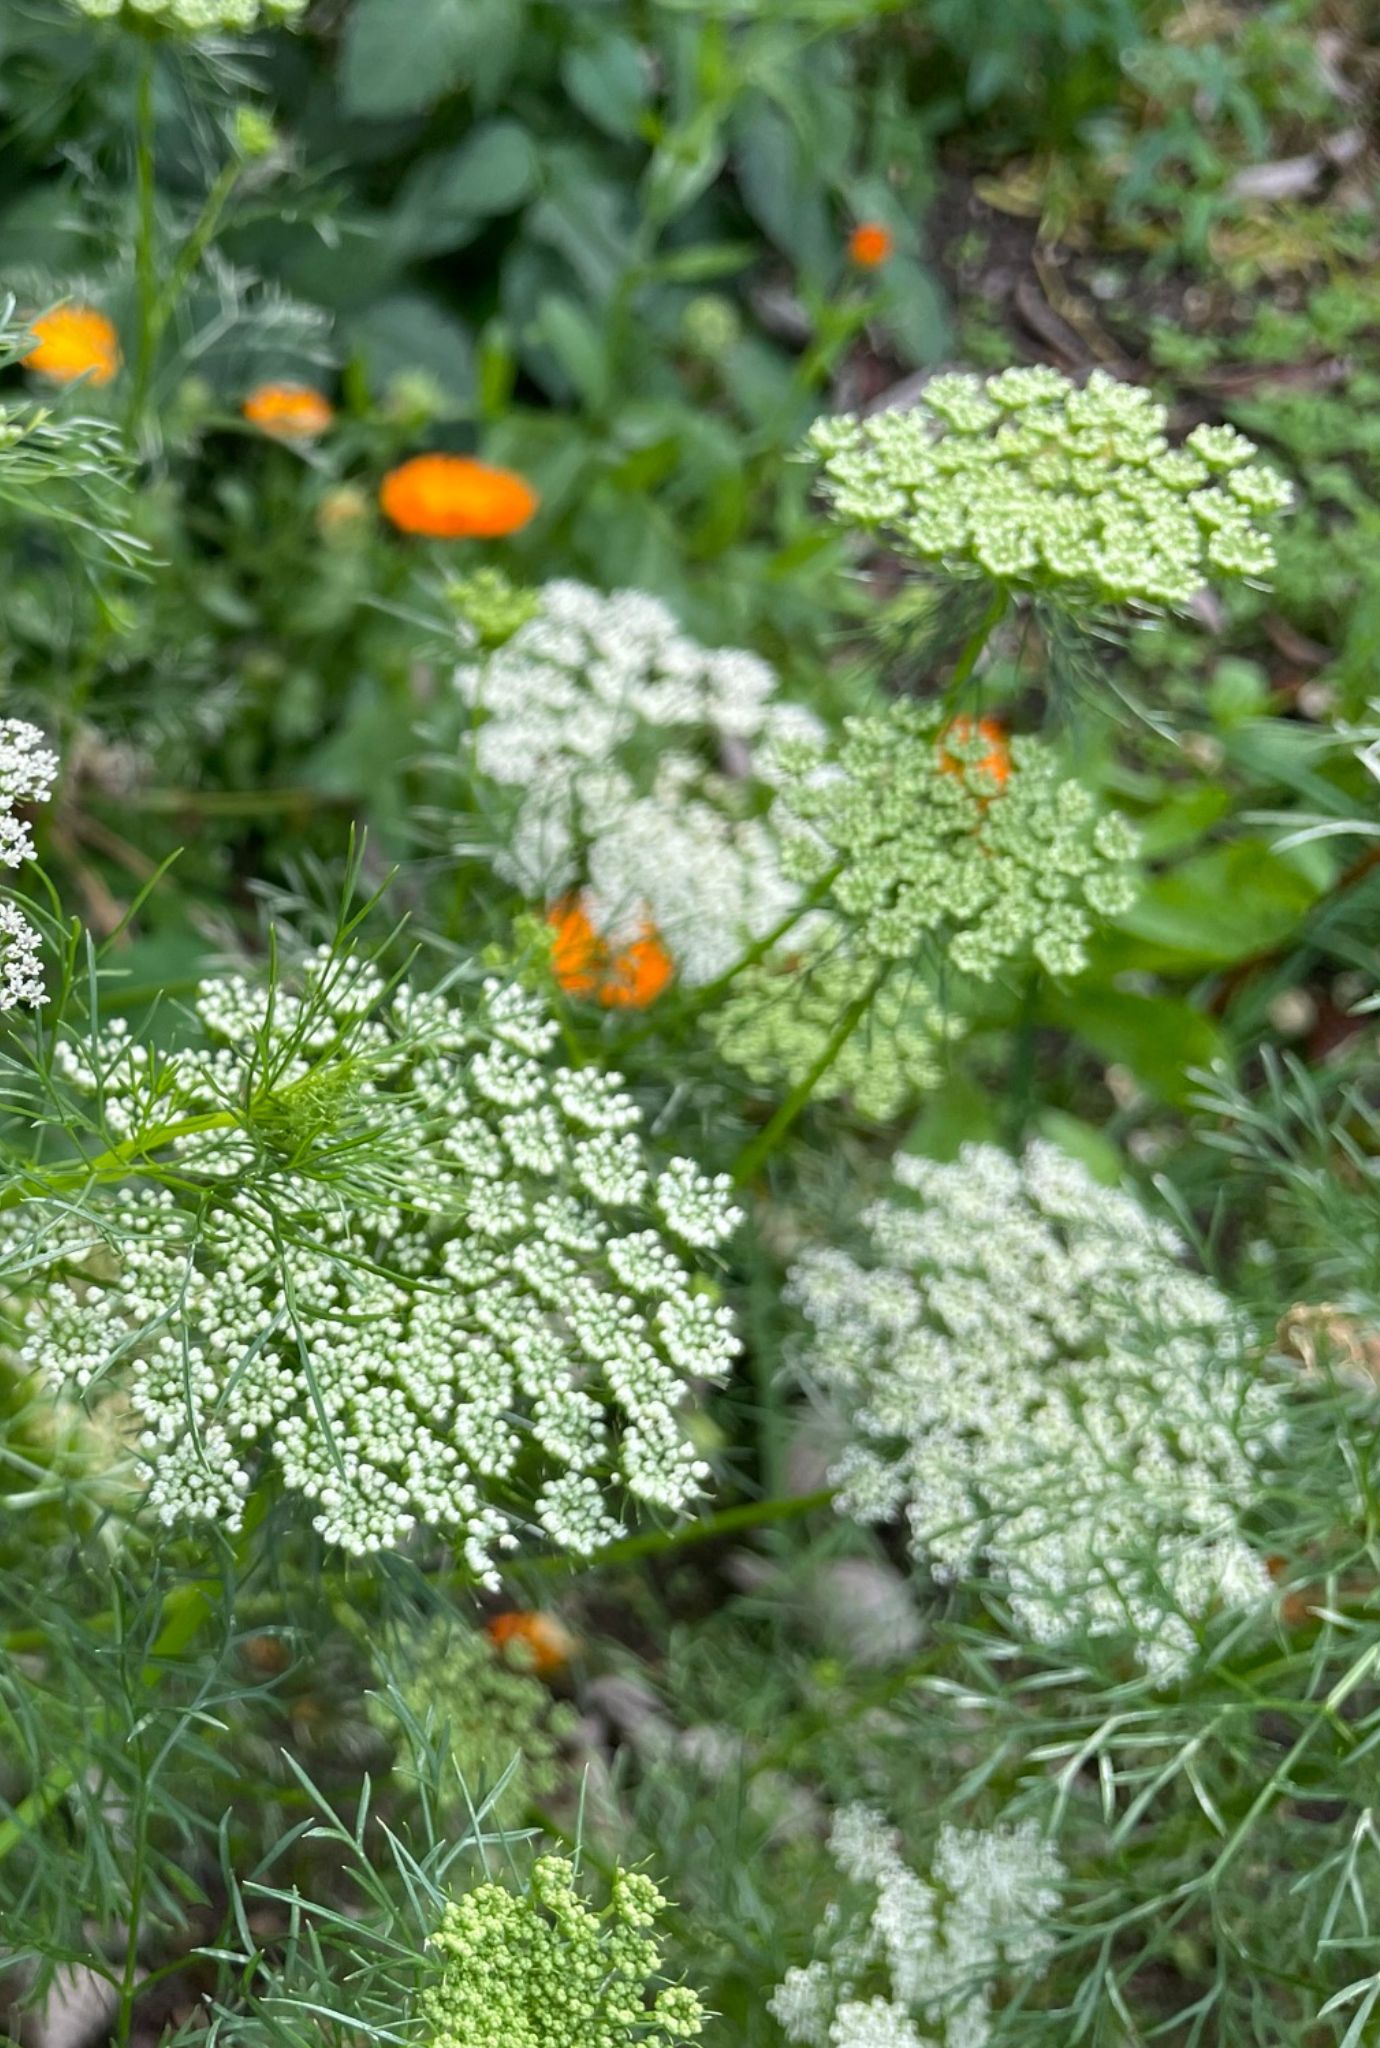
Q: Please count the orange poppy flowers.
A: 7